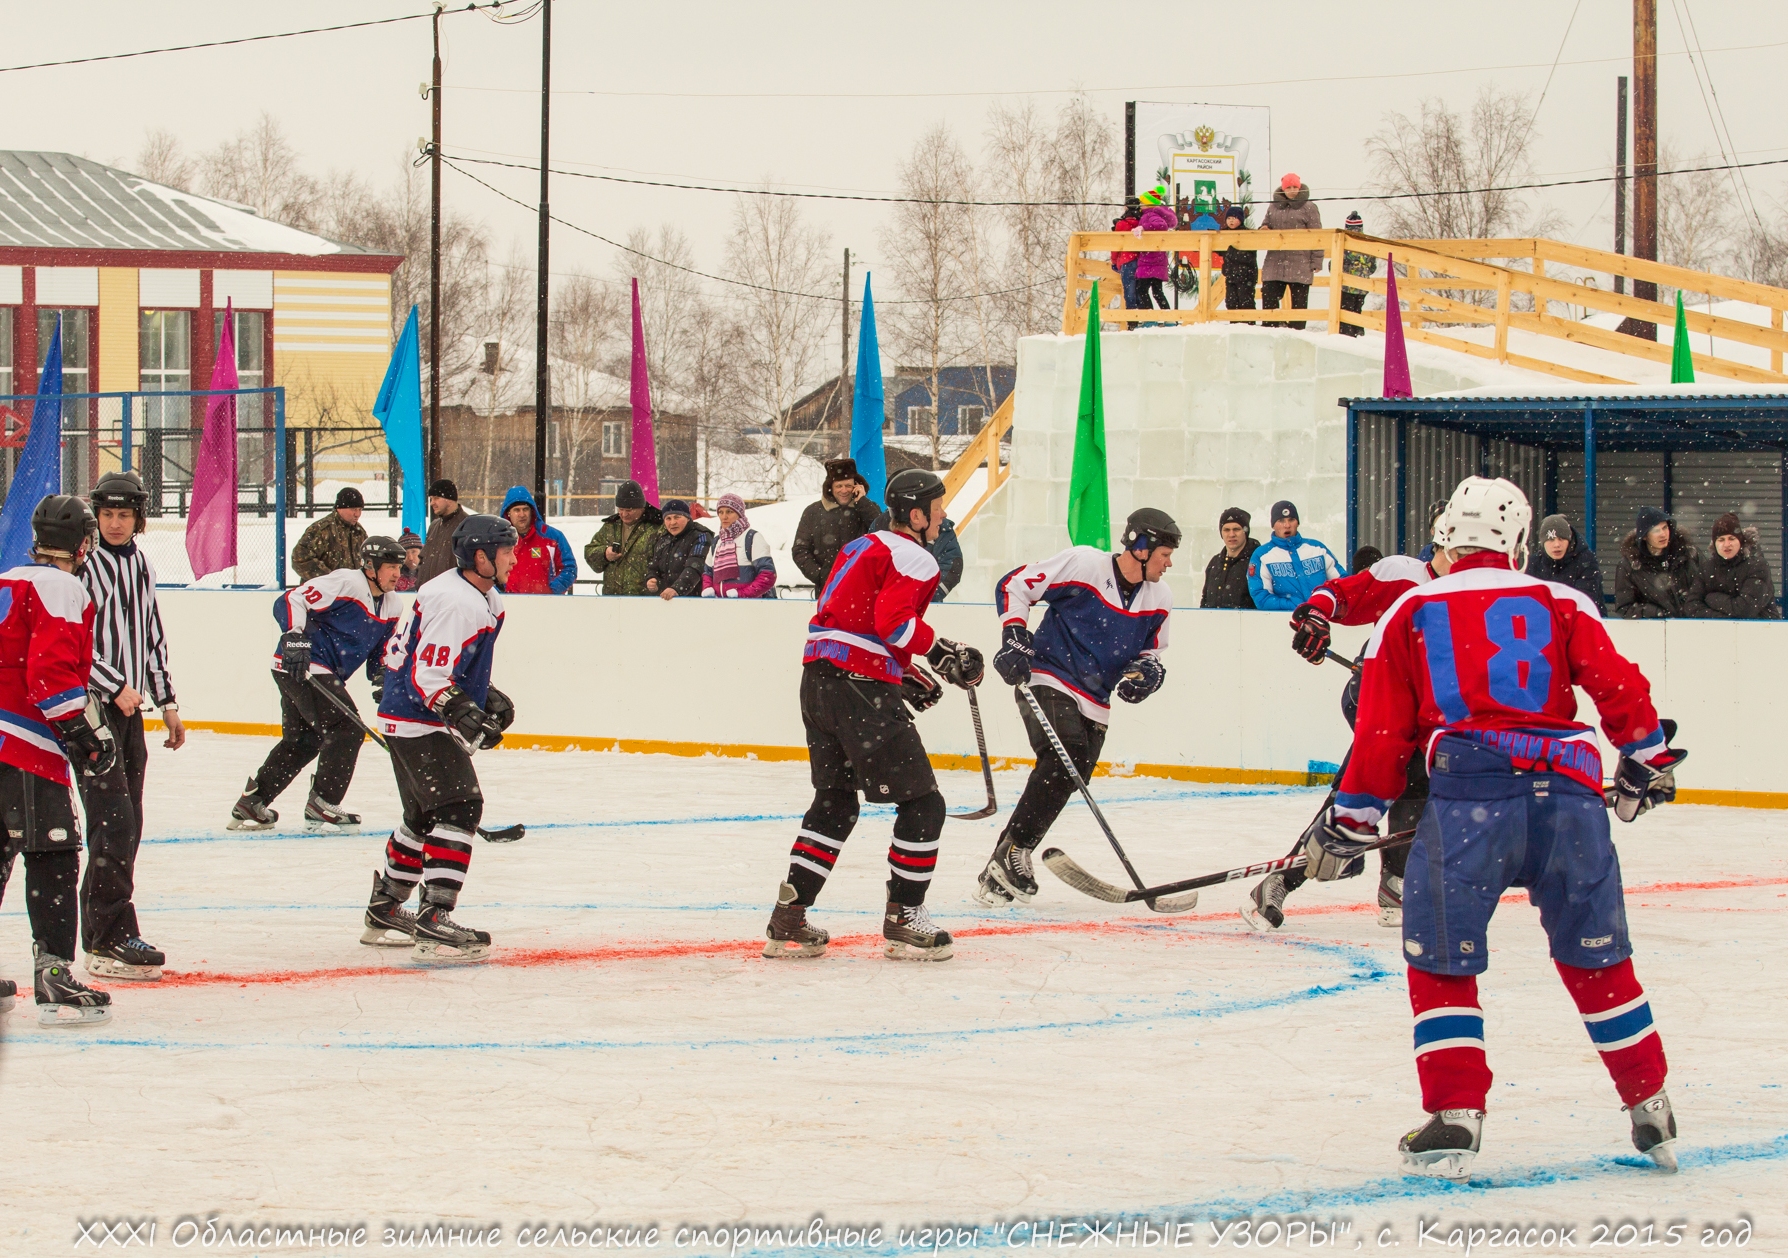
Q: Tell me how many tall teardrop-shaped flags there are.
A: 8